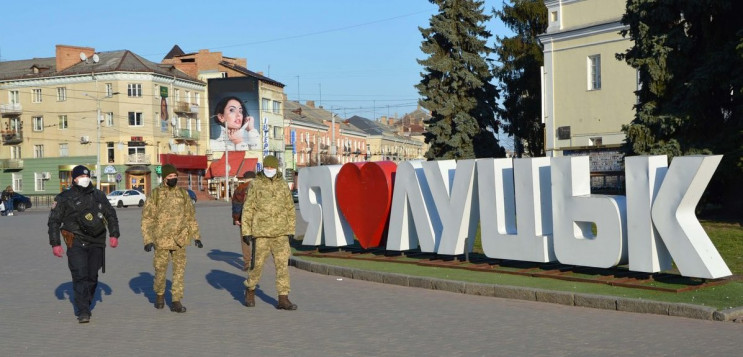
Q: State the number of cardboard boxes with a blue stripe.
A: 0